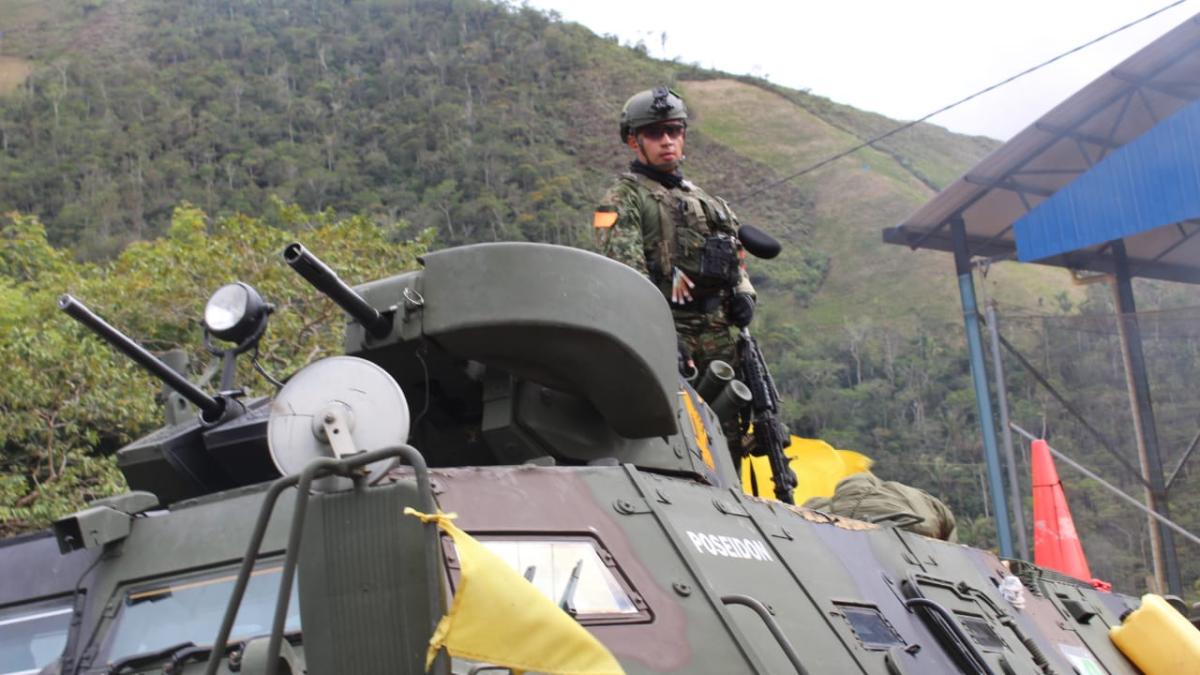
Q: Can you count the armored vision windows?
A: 5